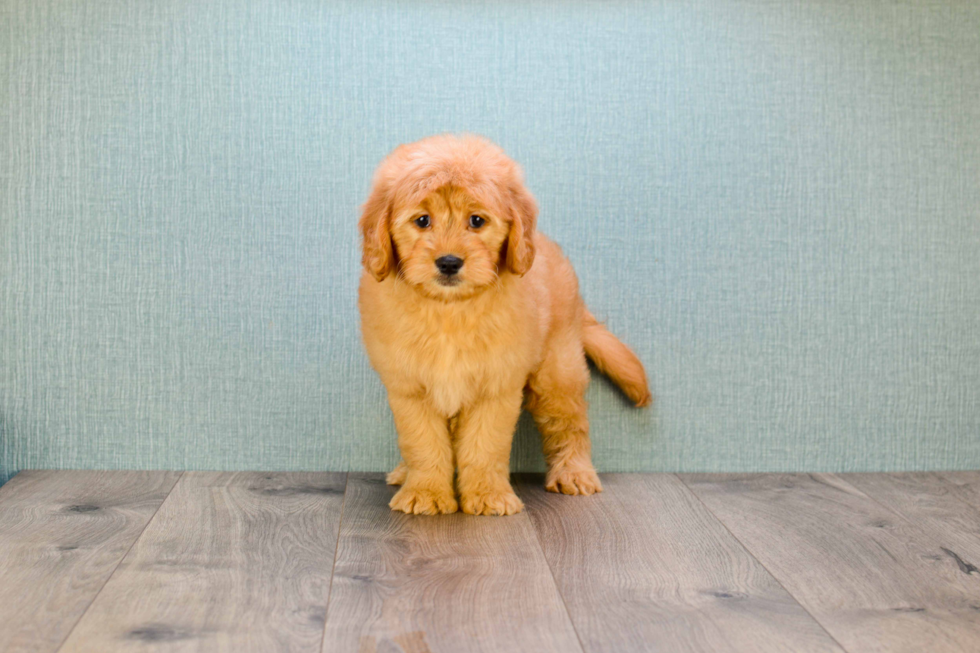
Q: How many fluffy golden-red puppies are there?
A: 1